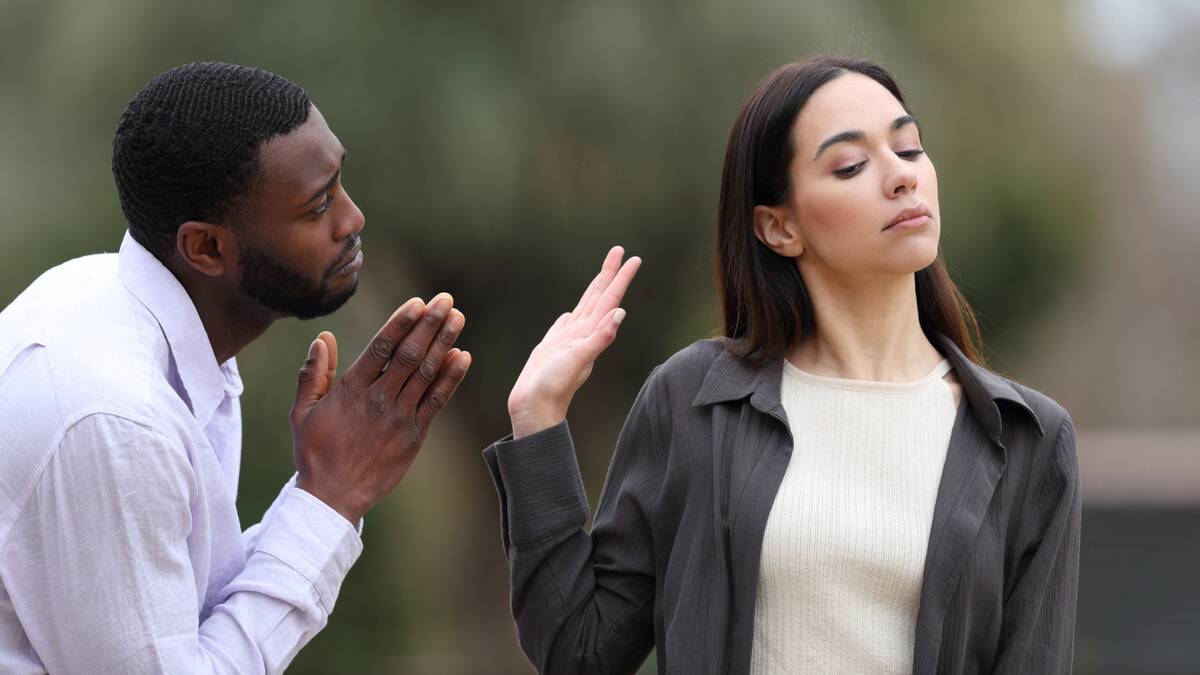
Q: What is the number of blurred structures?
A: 1